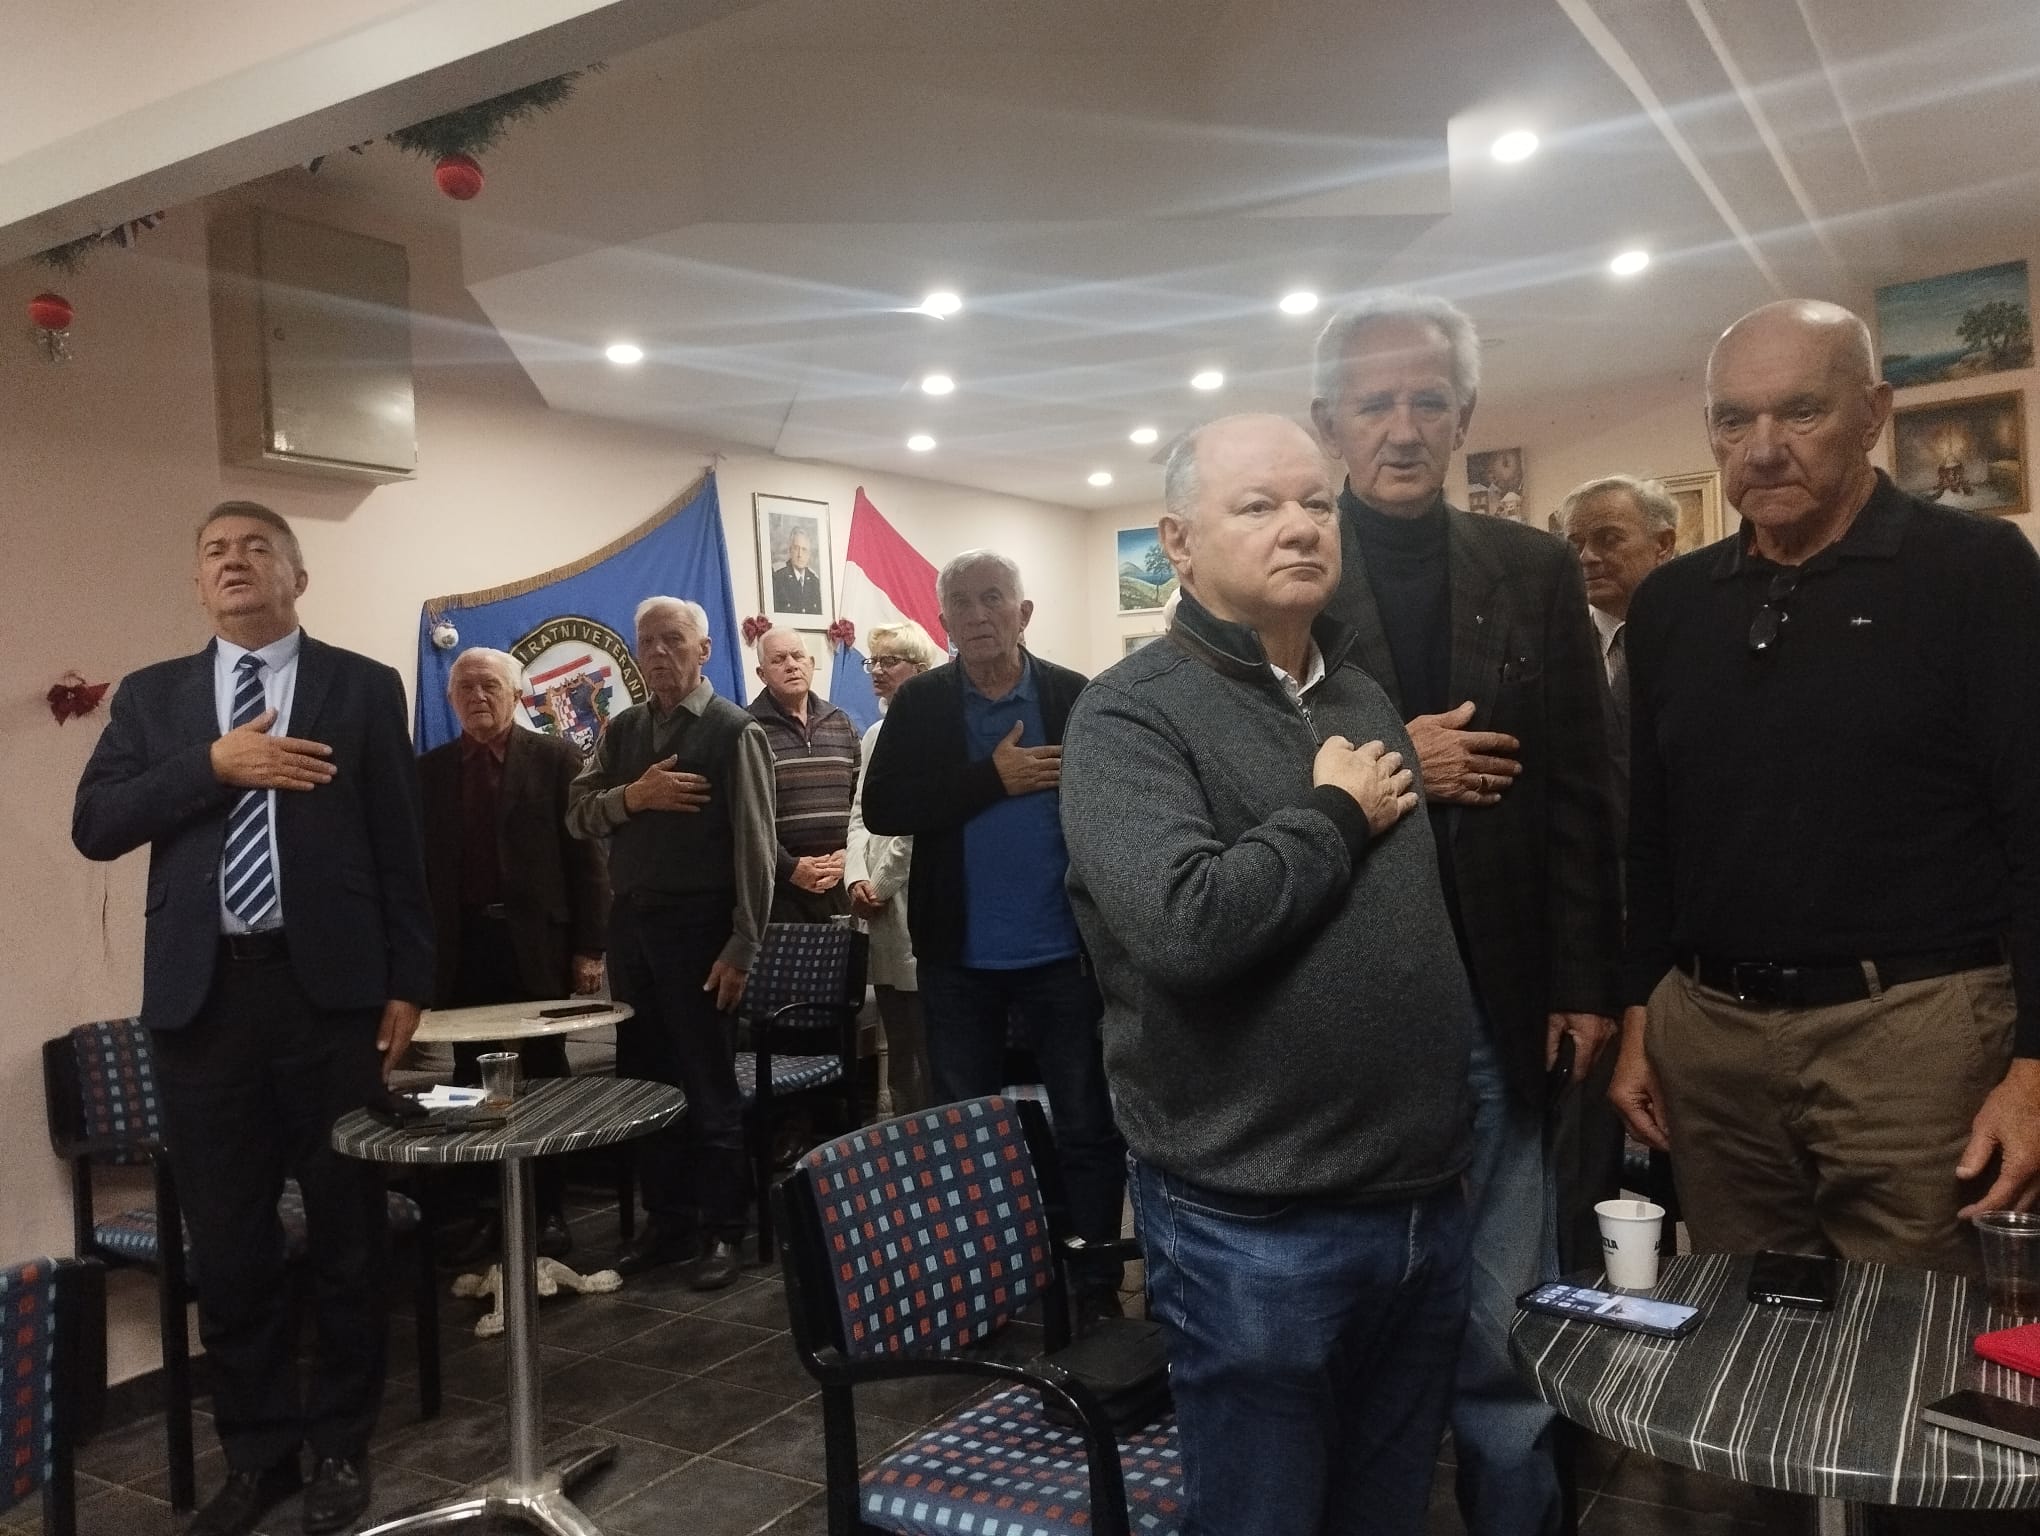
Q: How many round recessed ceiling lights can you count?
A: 10